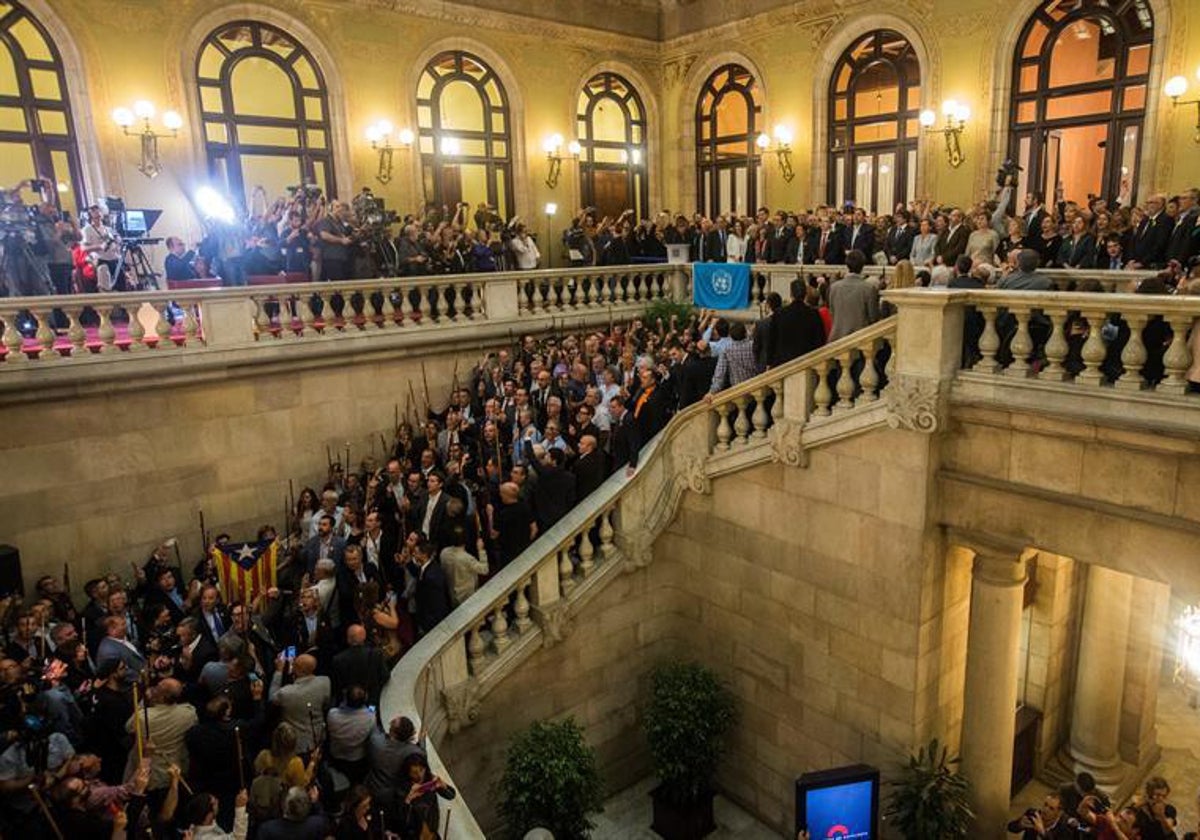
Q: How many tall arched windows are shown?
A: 7